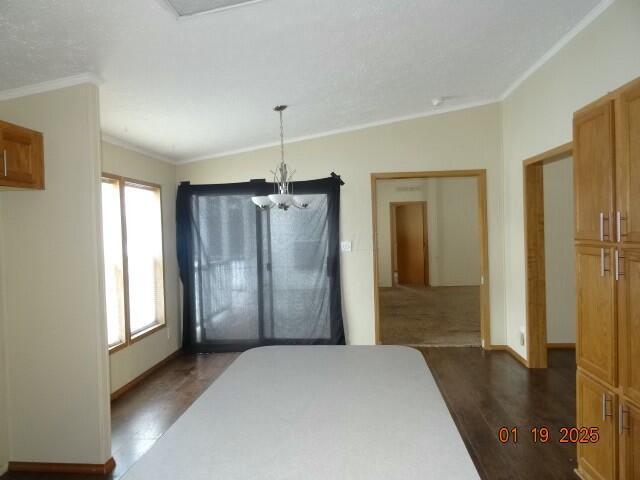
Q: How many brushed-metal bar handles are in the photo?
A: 7